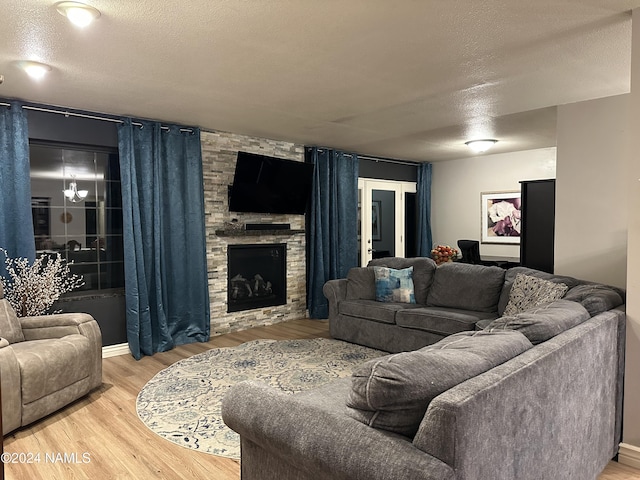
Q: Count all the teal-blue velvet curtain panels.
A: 4